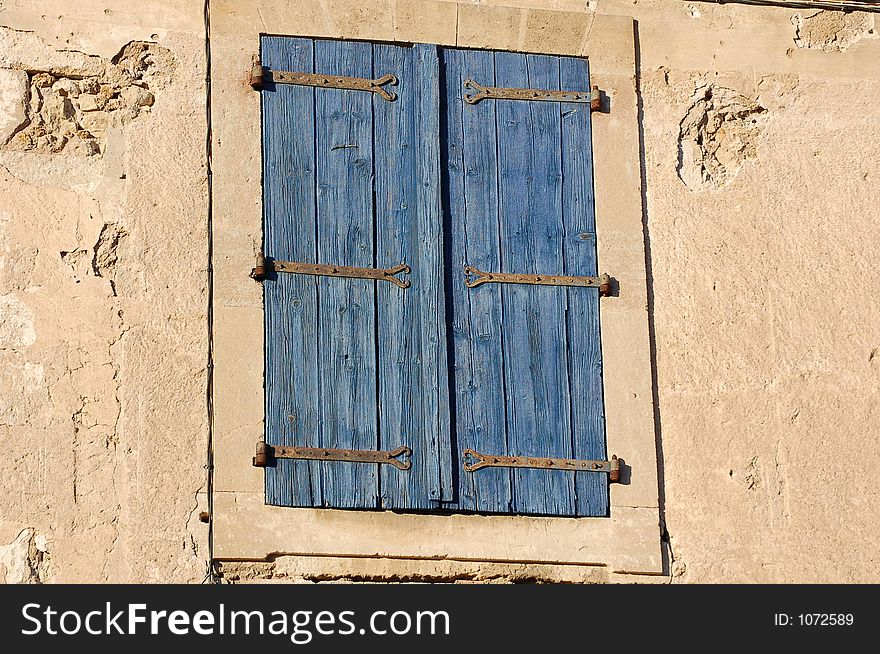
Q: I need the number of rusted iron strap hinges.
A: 6